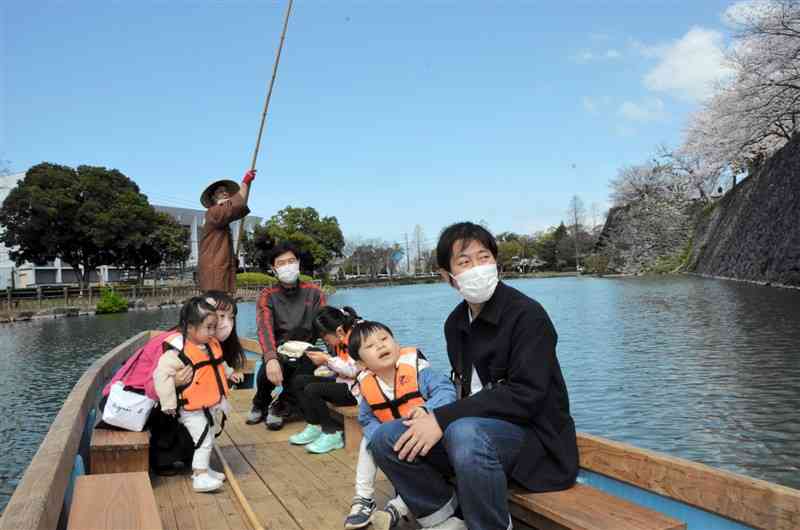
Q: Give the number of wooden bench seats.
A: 4